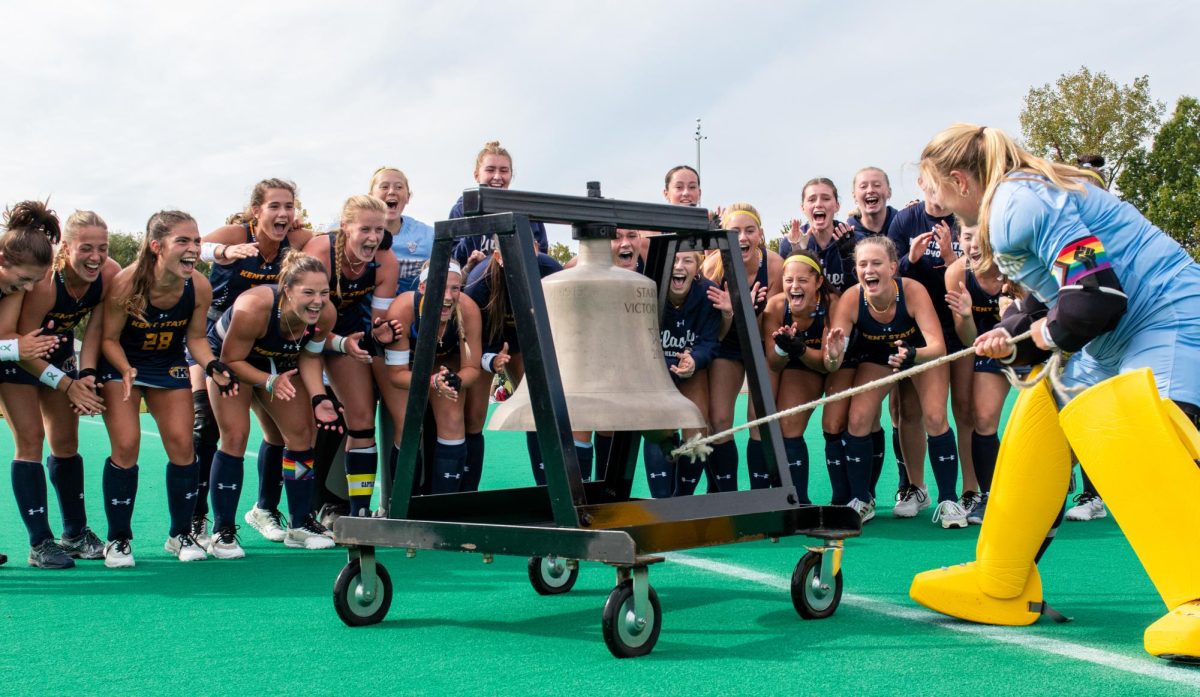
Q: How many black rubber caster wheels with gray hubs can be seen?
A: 4